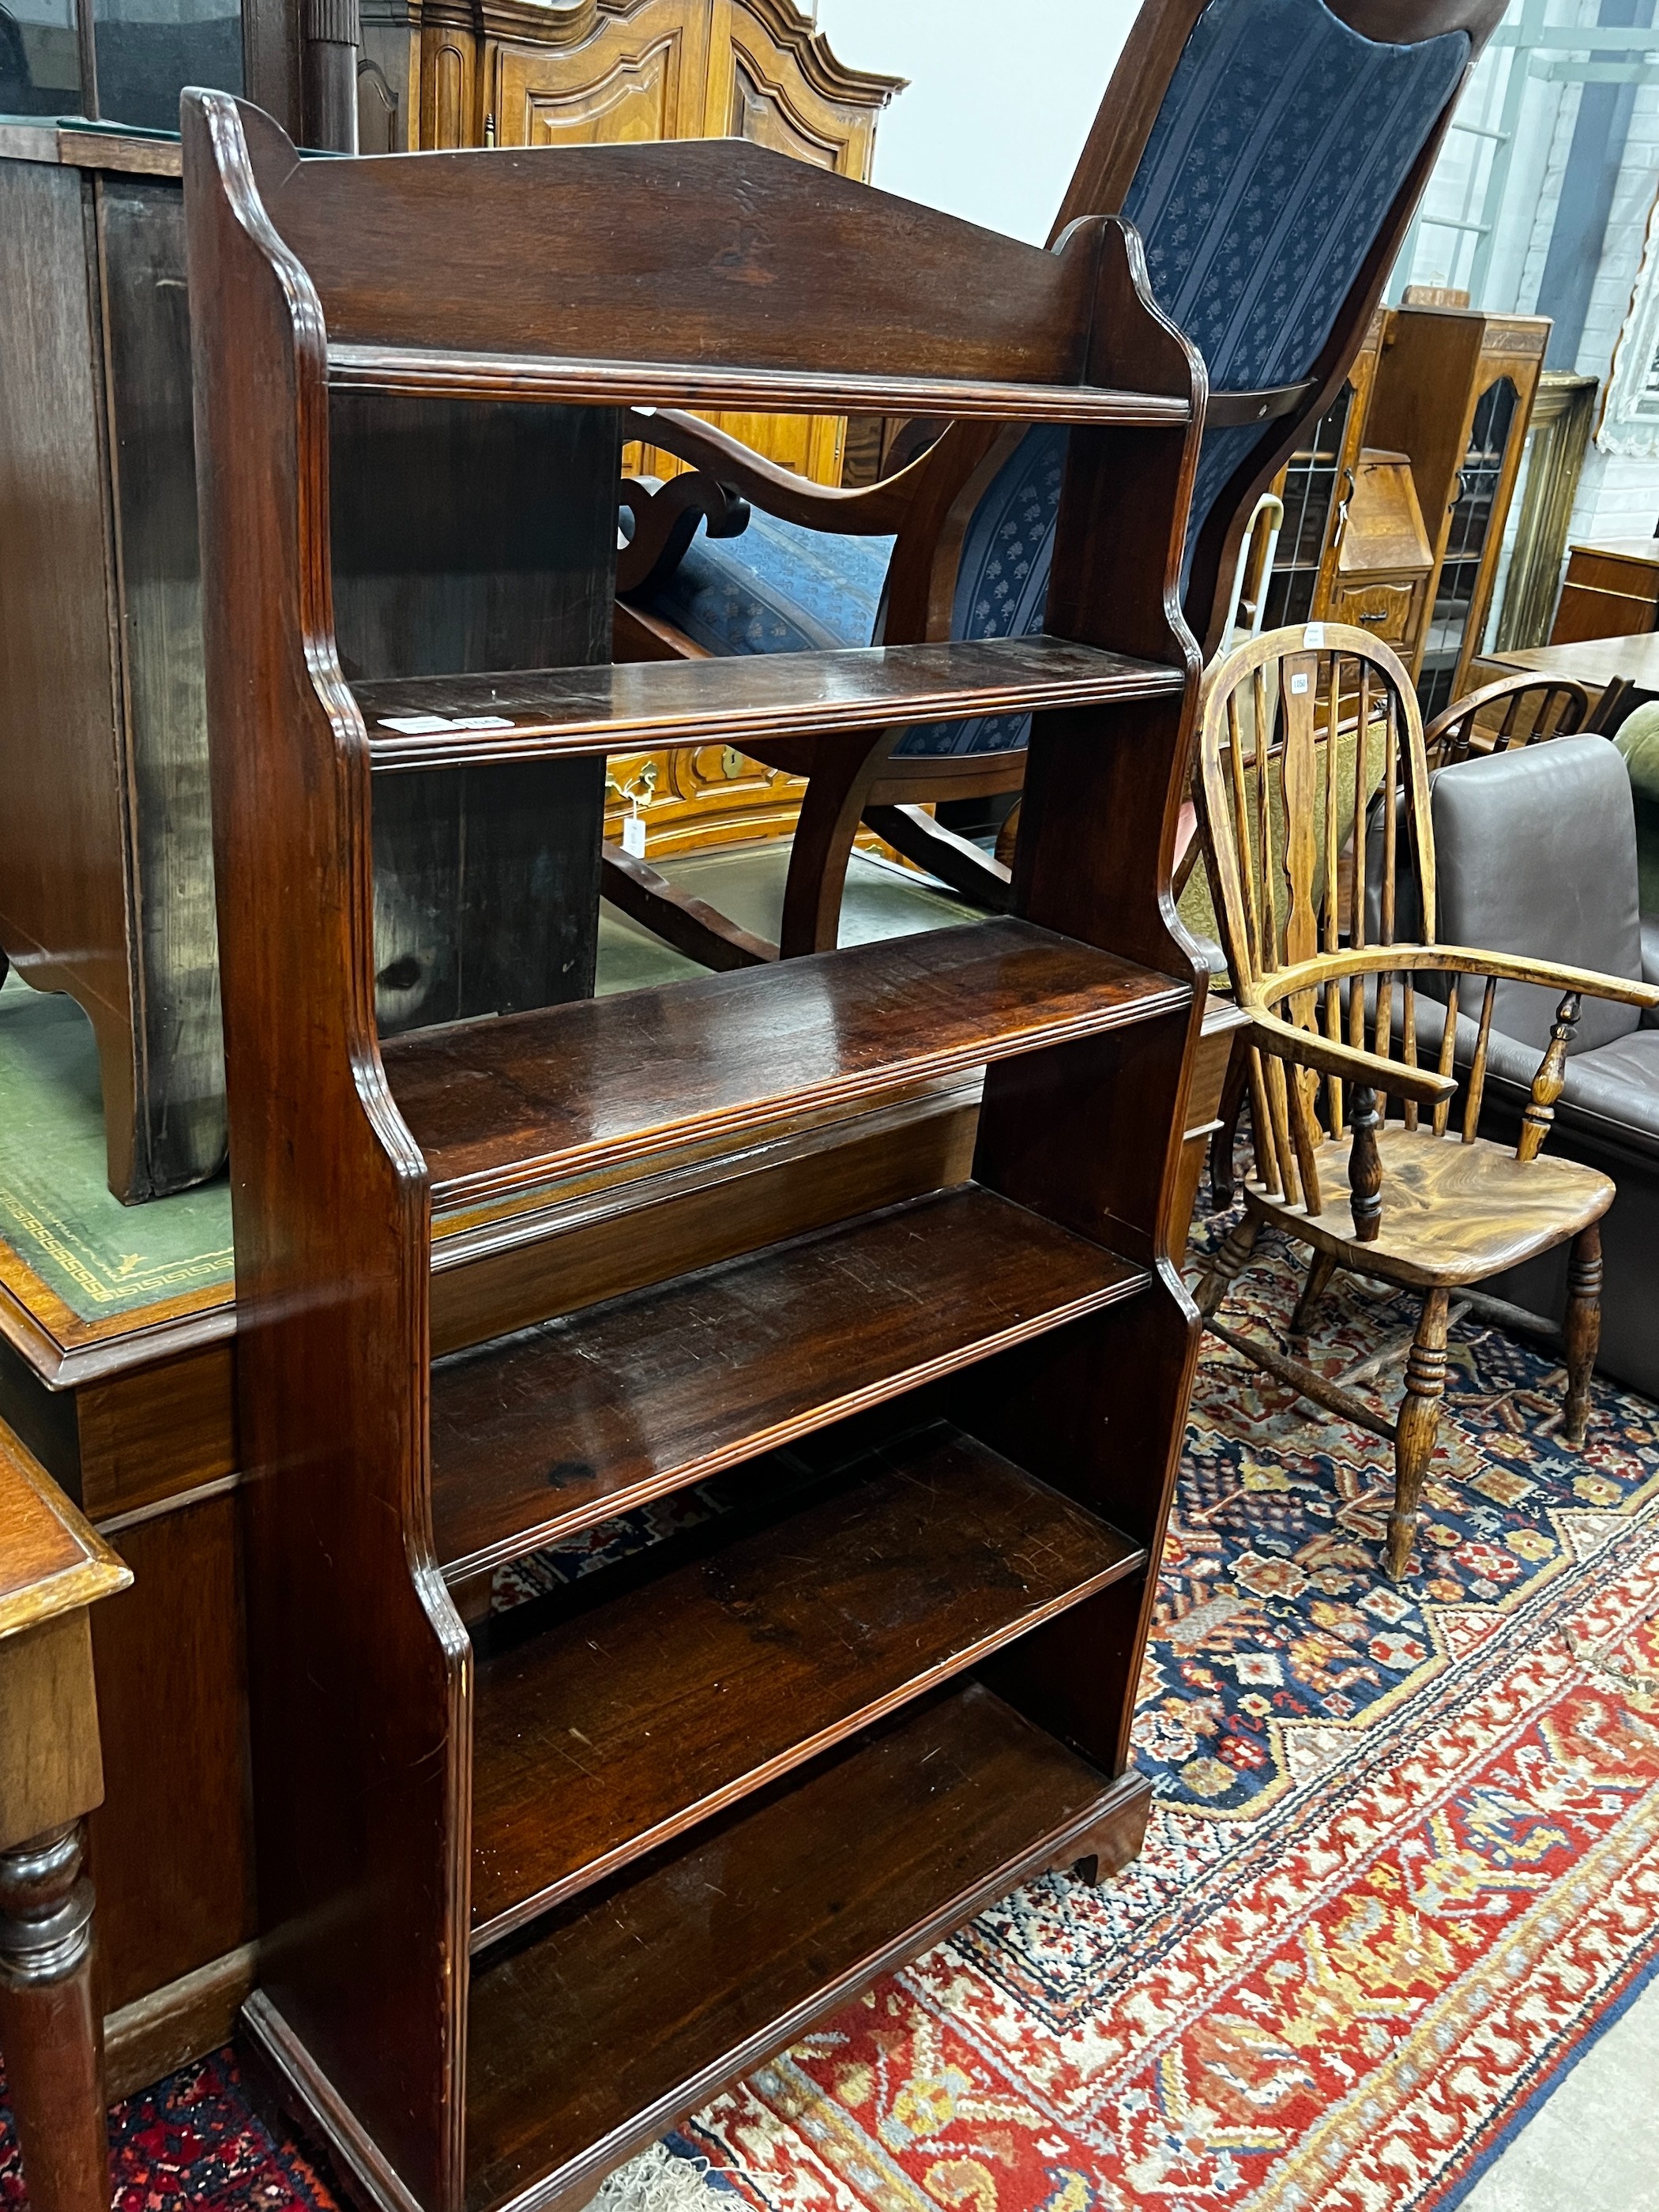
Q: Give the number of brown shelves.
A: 6